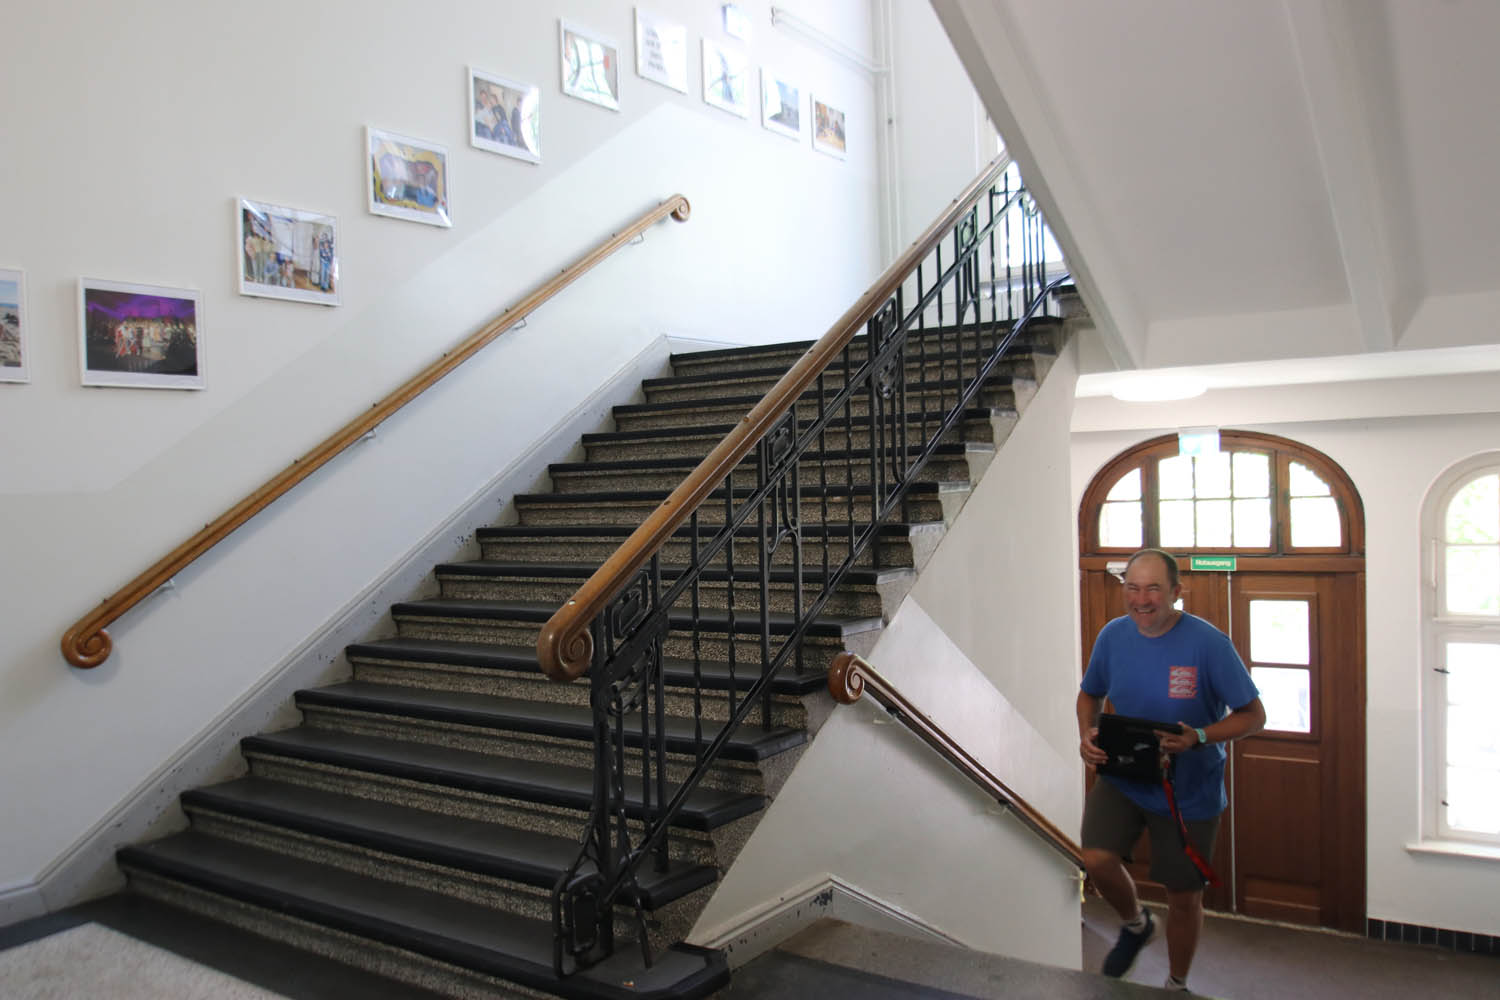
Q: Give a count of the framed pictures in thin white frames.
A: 10